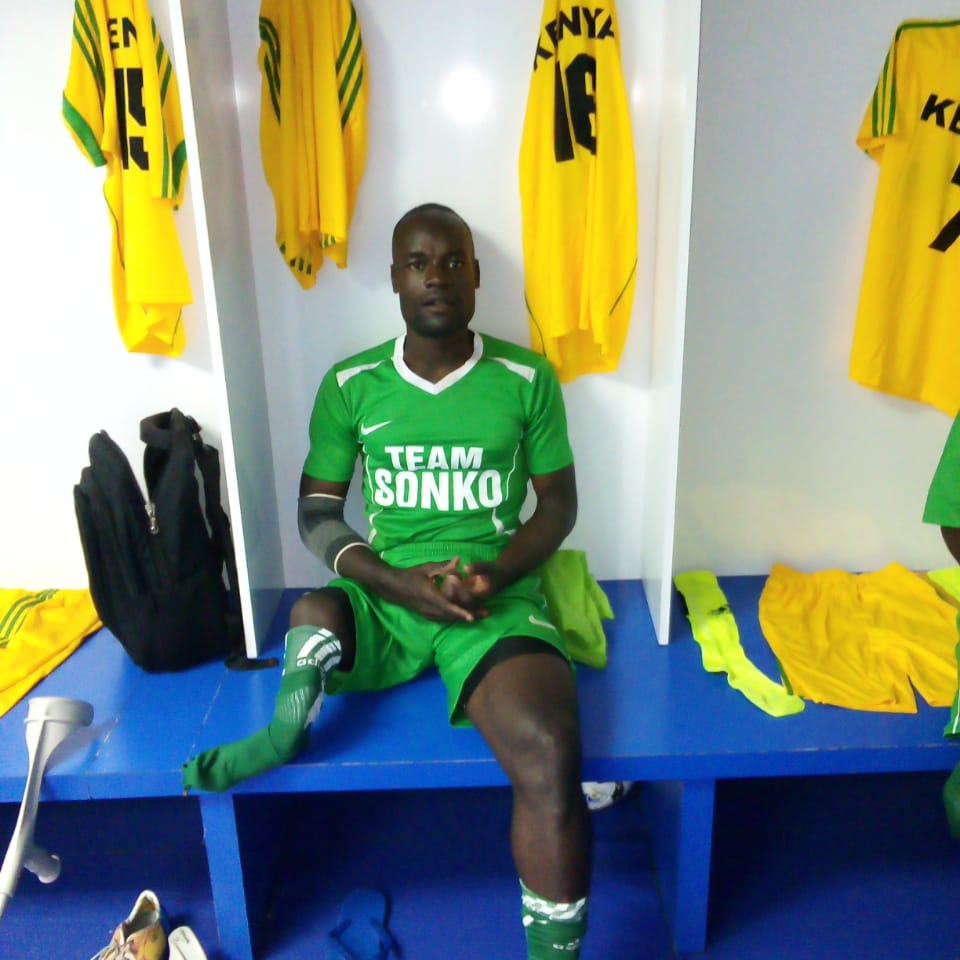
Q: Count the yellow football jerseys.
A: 4